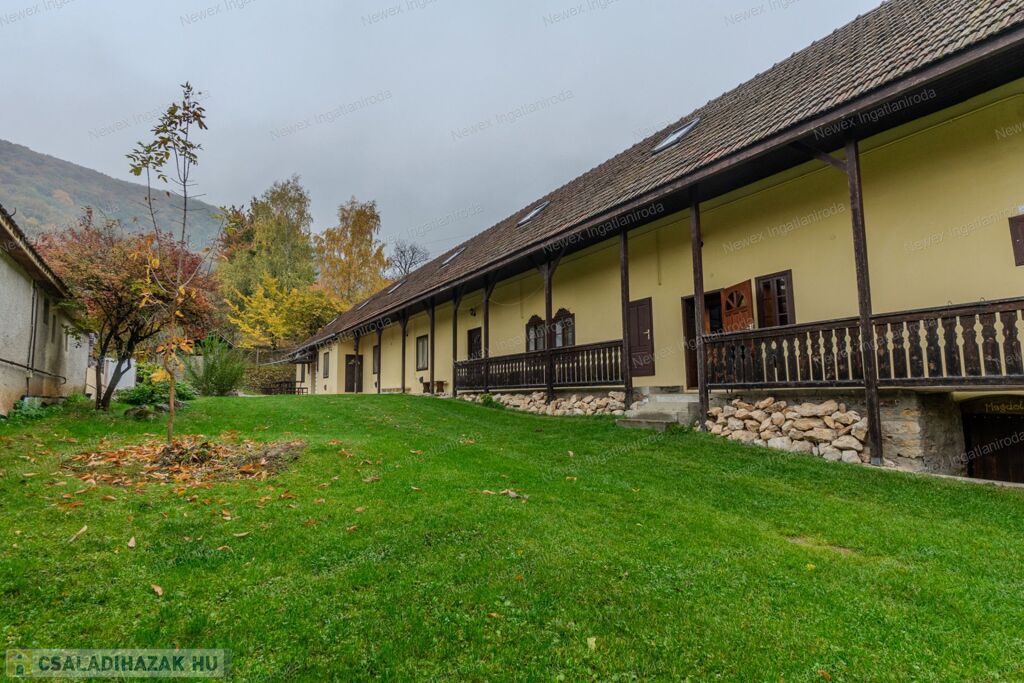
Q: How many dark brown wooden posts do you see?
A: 10